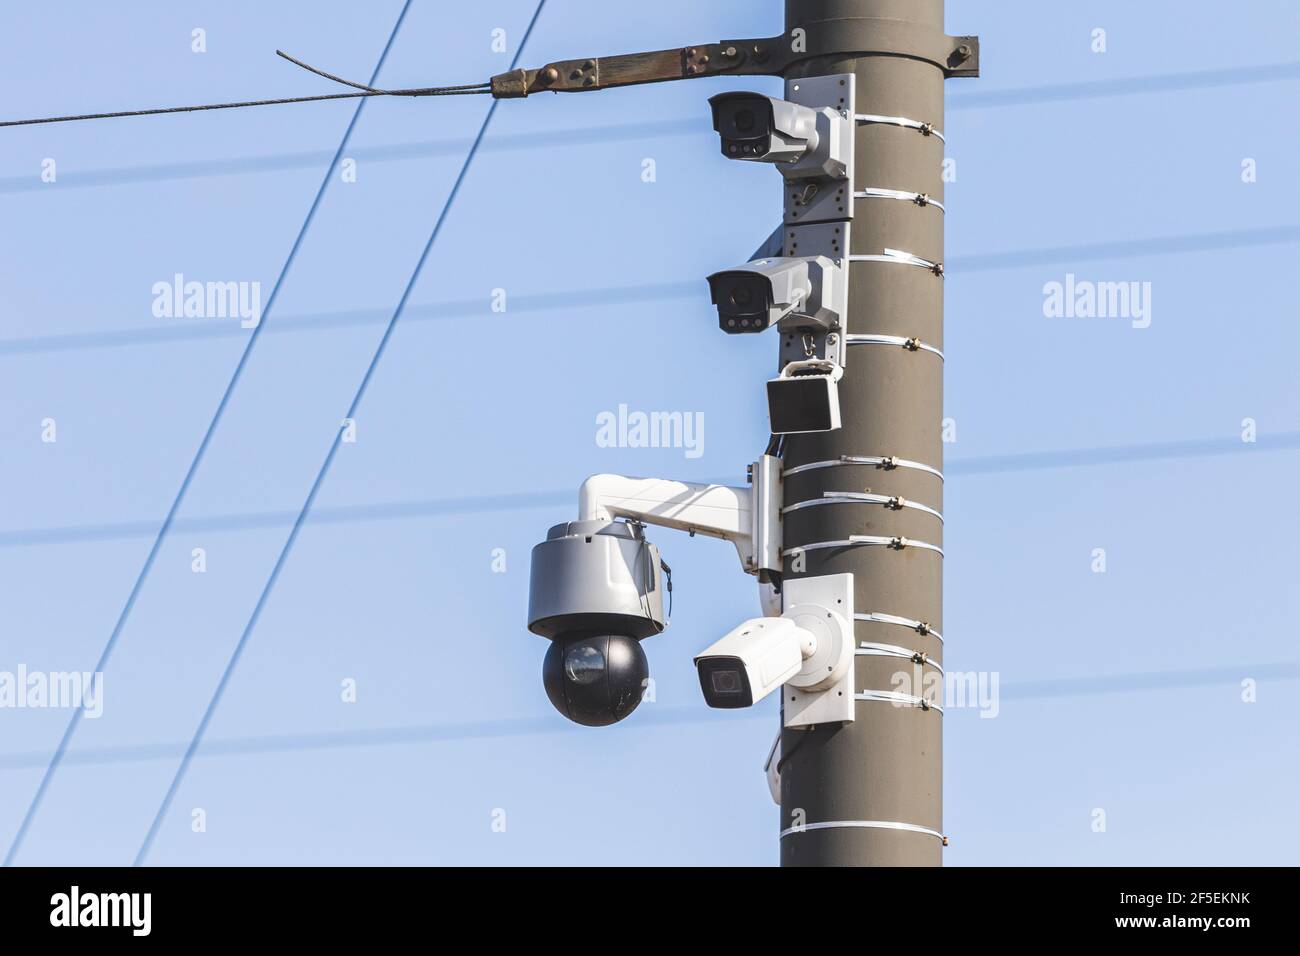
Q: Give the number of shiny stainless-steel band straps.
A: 11